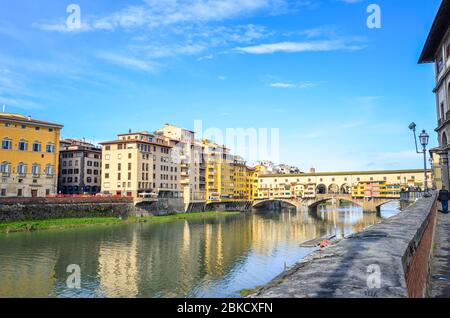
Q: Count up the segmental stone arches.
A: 3